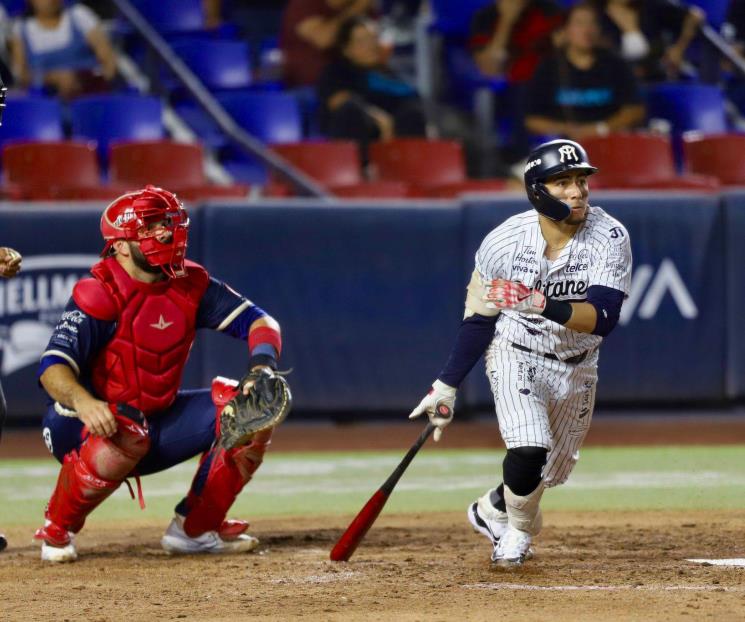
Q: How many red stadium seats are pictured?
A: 6